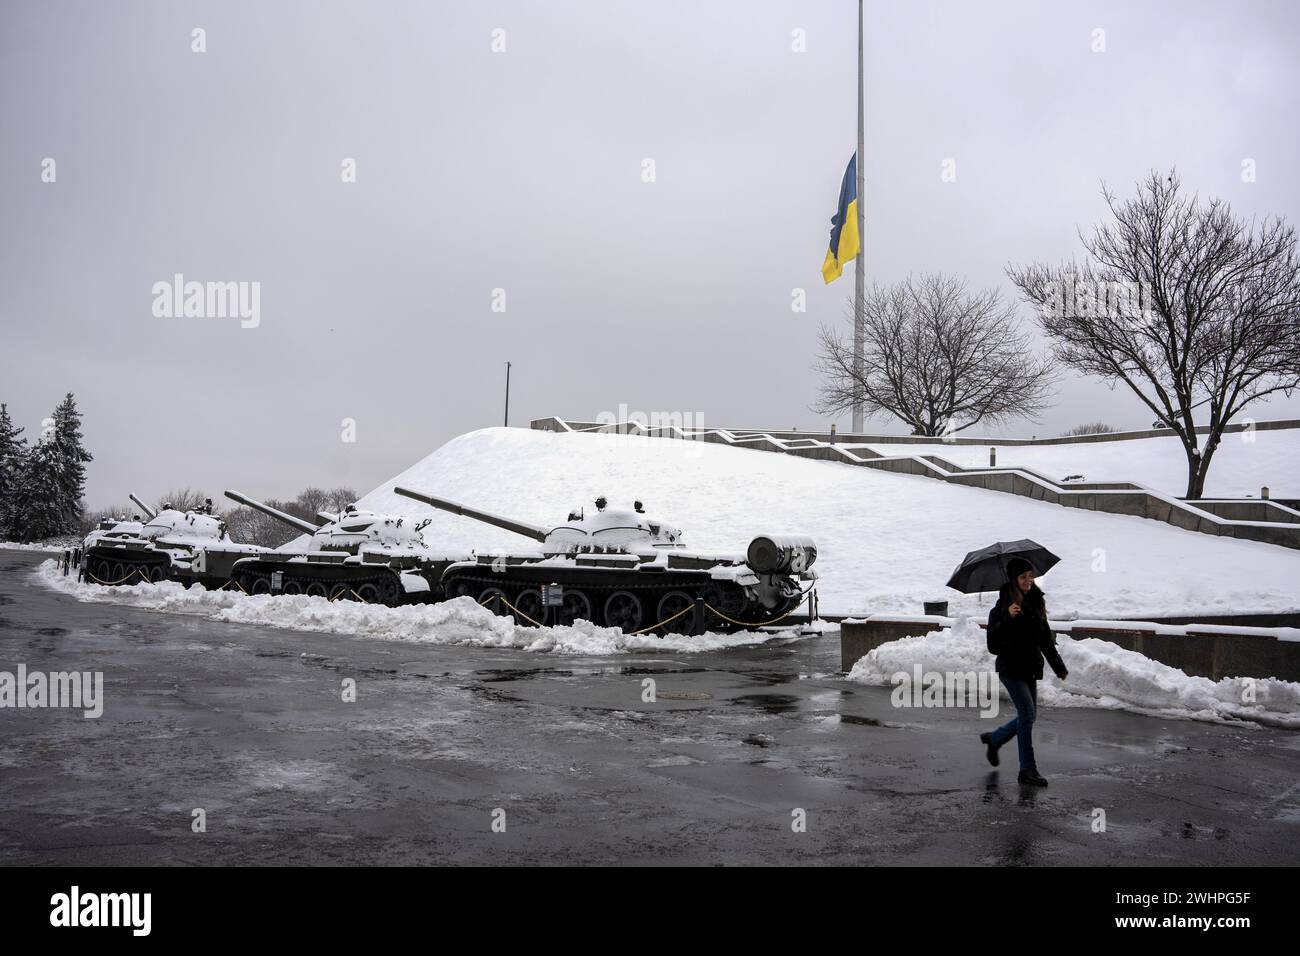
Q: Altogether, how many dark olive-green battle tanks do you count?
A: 3